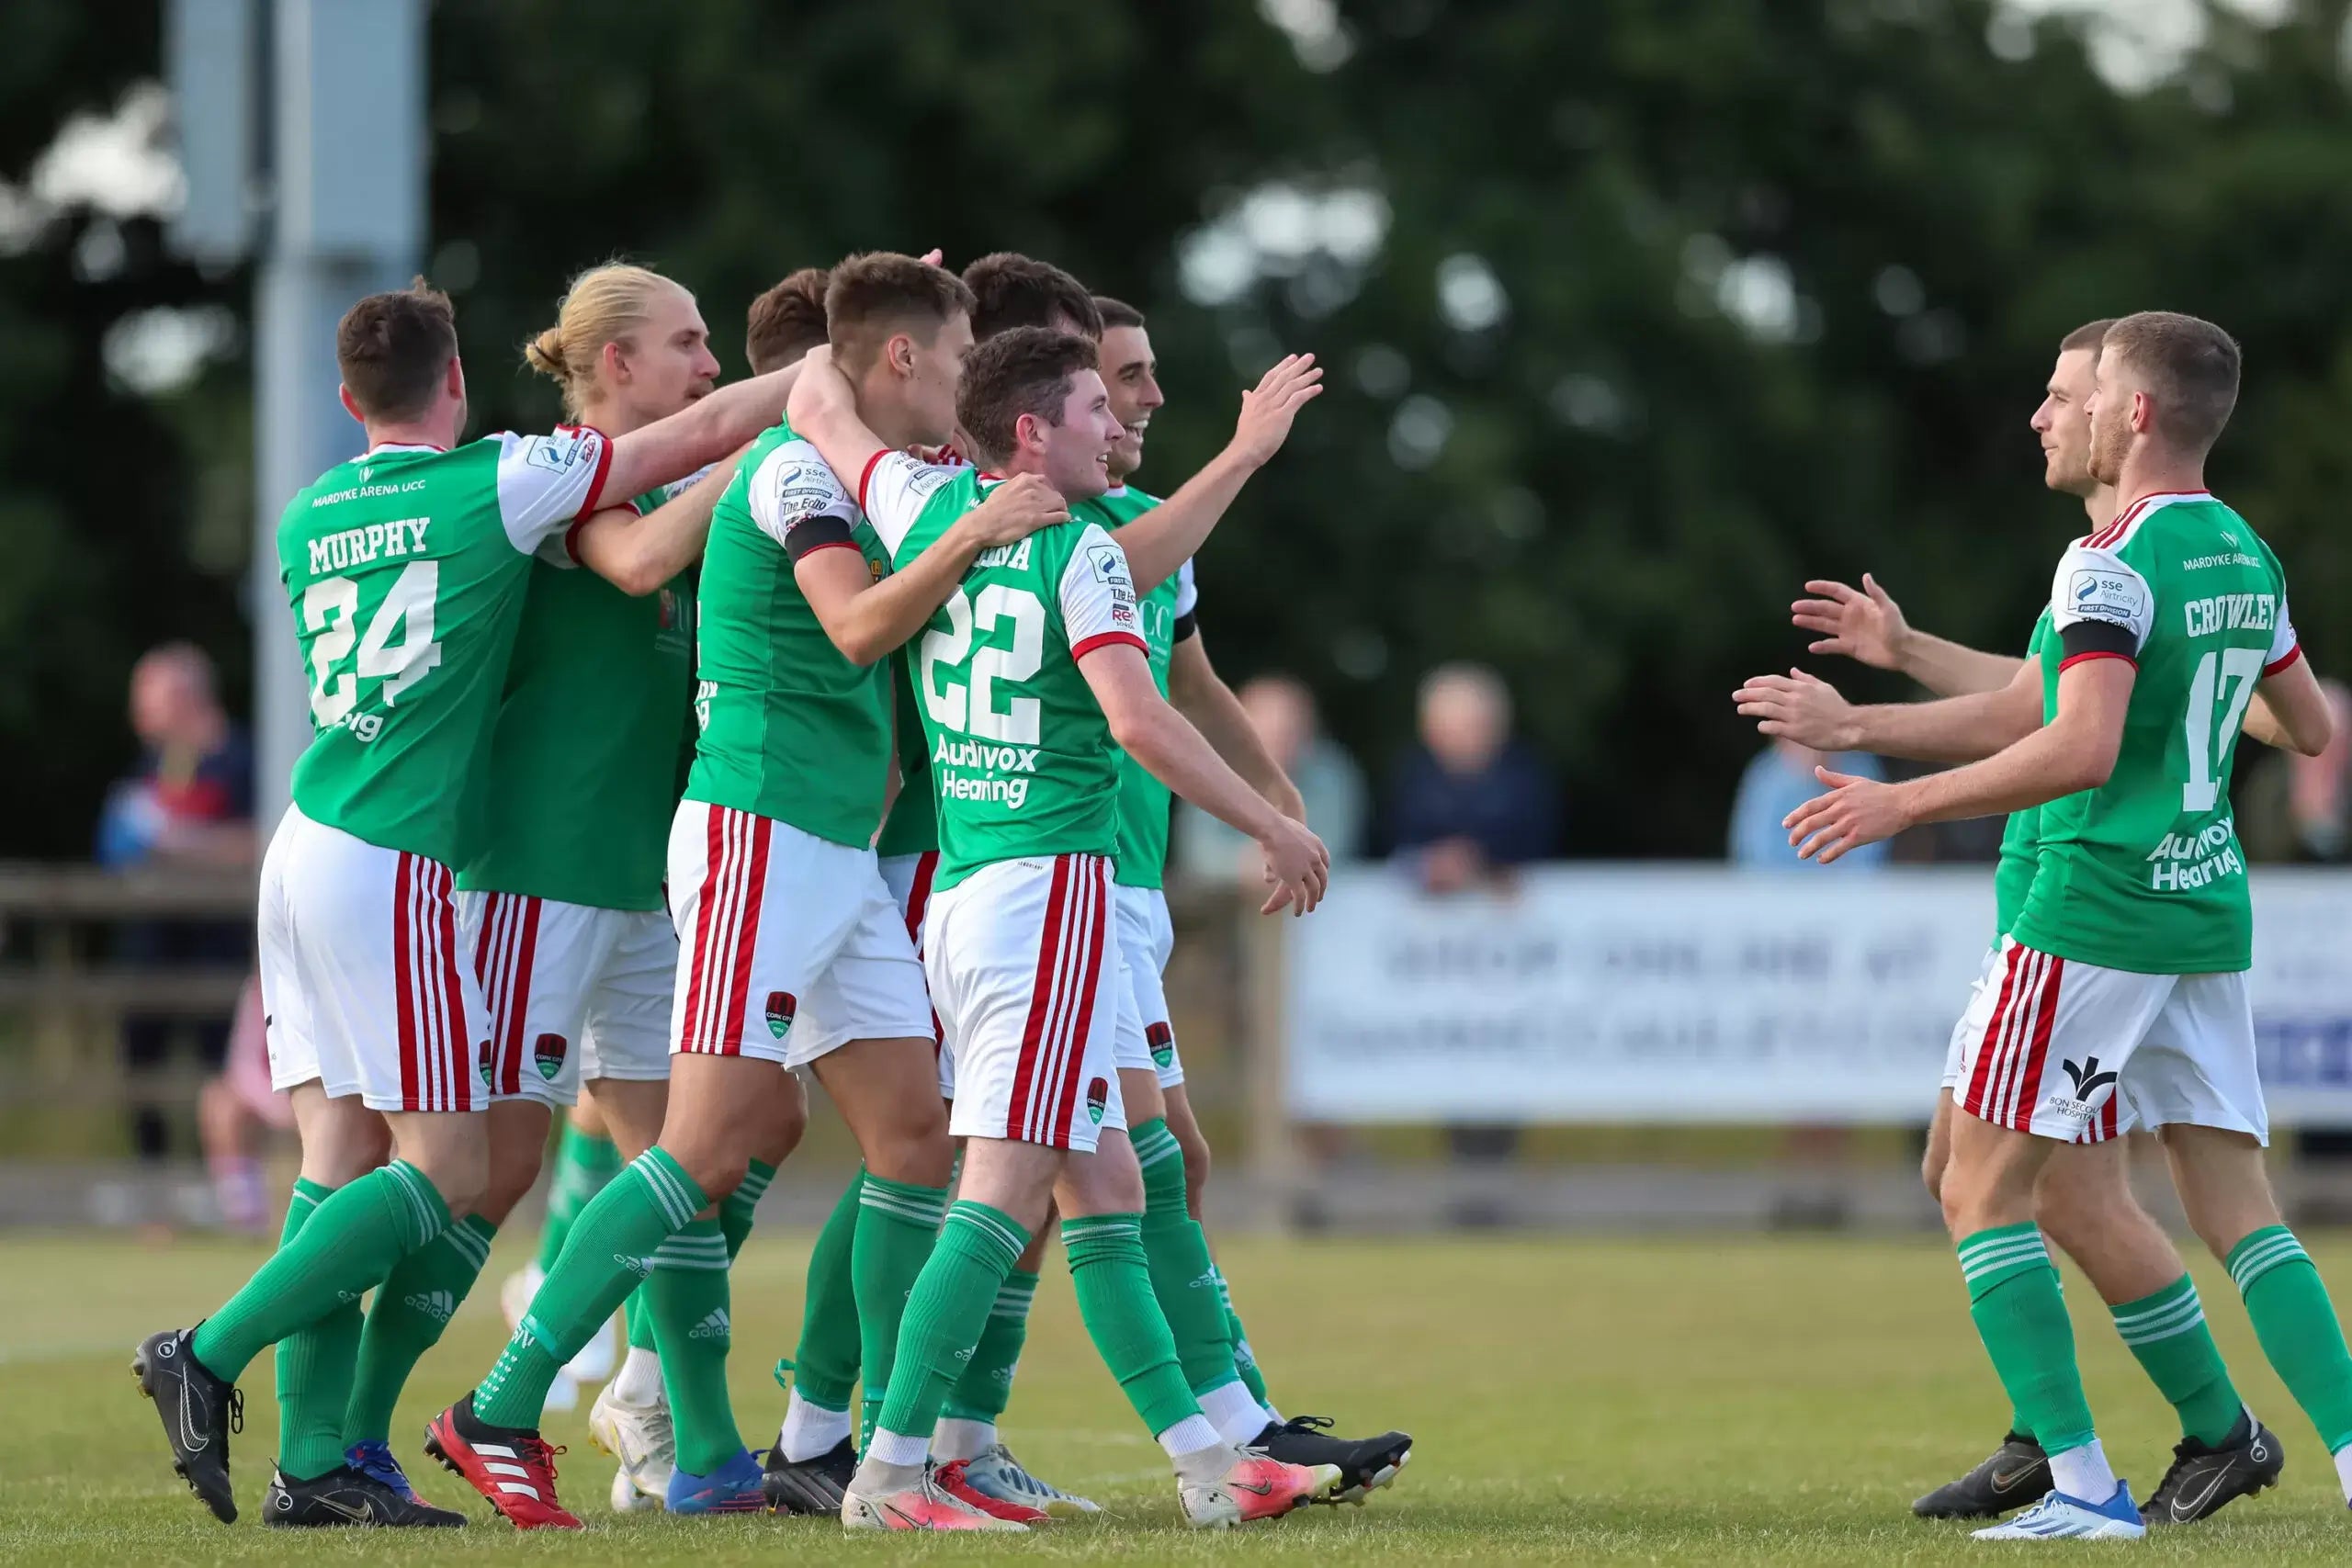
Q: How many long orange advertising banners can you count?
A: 0